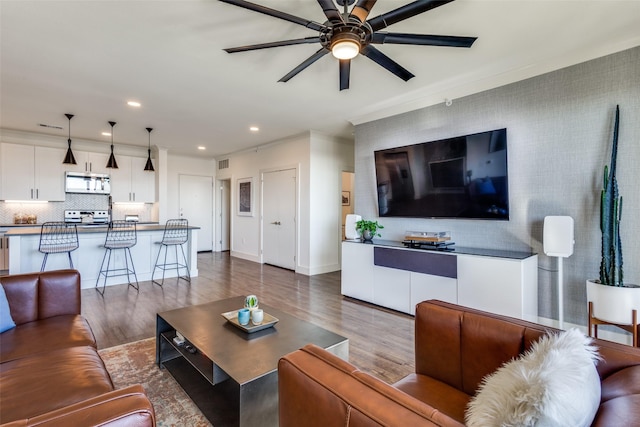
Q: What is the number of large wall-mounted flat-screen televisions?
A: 1